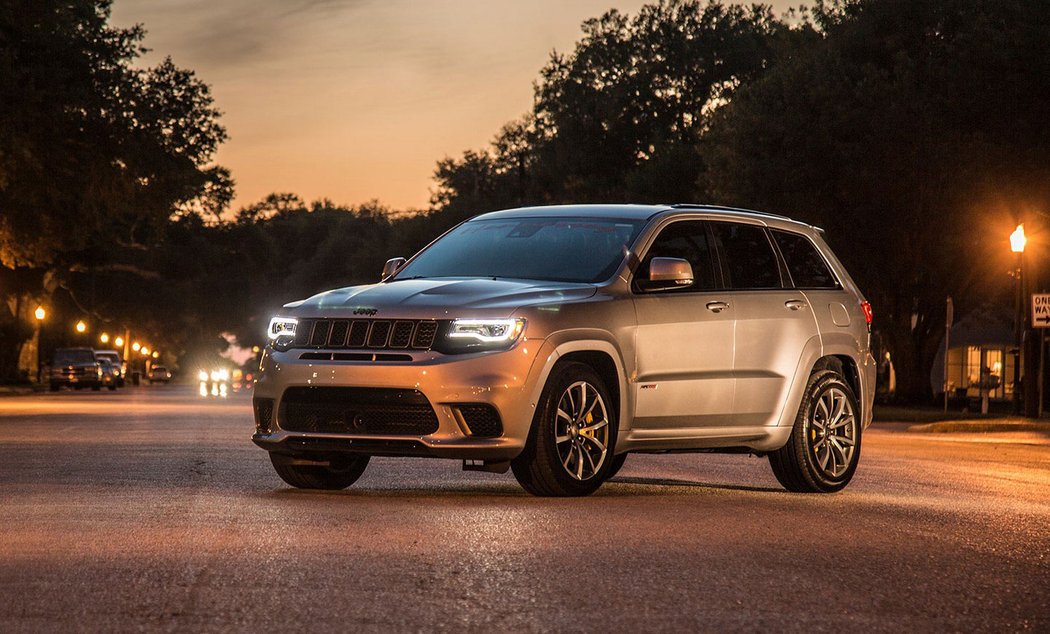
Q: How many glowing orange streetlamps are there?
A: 8